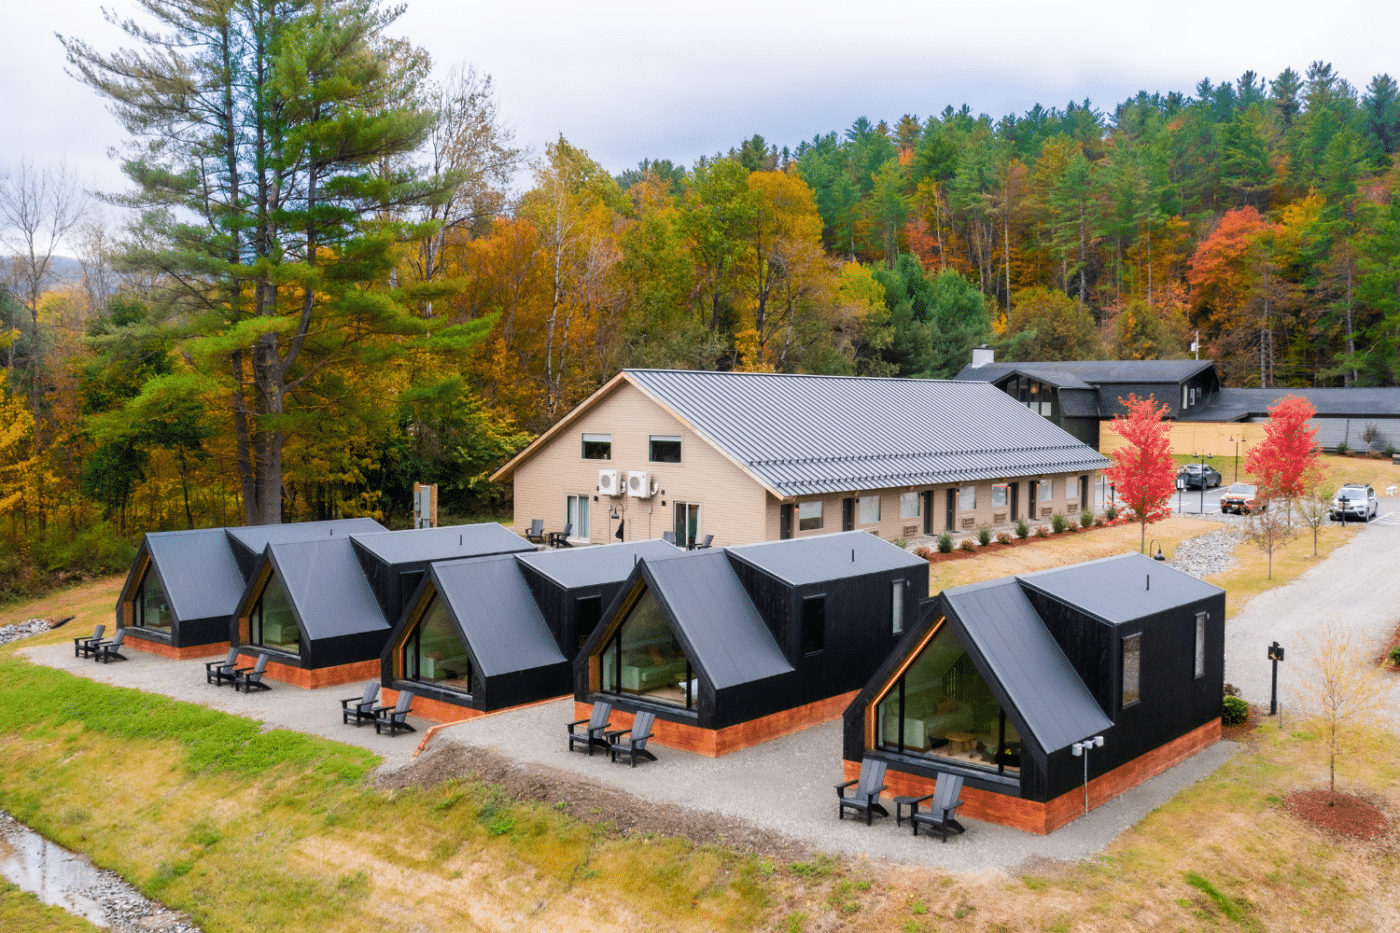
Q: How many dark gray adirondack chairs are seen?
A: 14